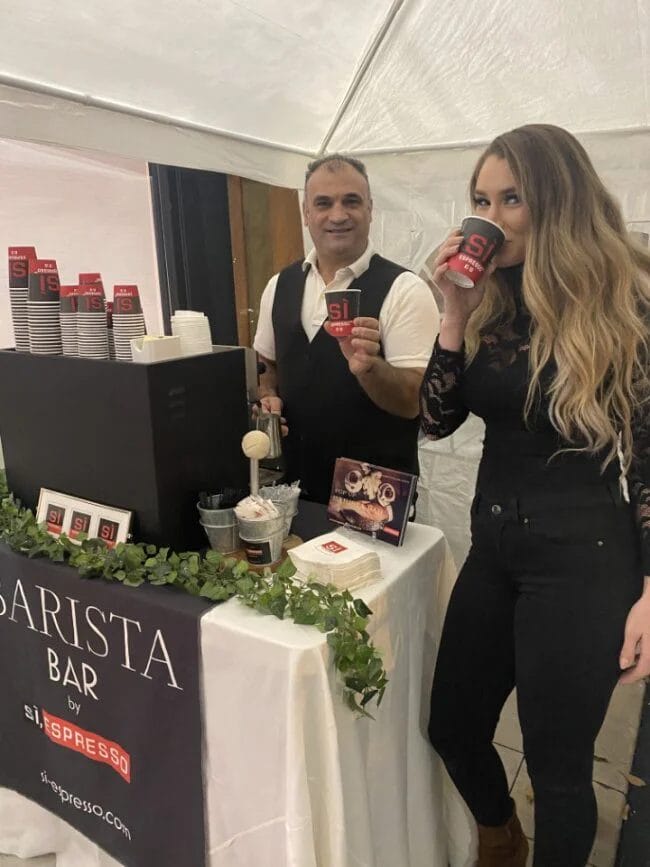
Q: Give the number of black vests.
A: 1